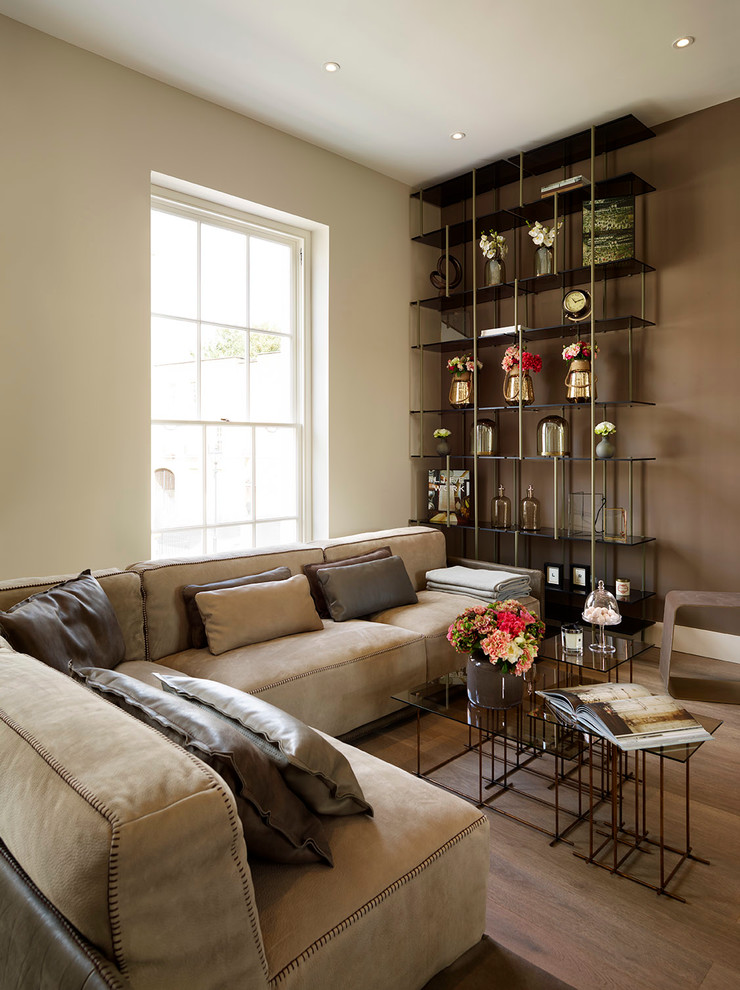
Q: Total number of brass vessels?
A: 3